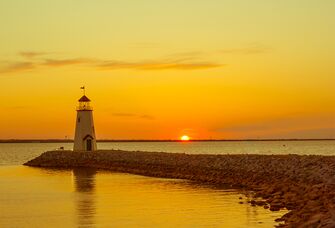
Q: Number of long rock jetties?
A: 1